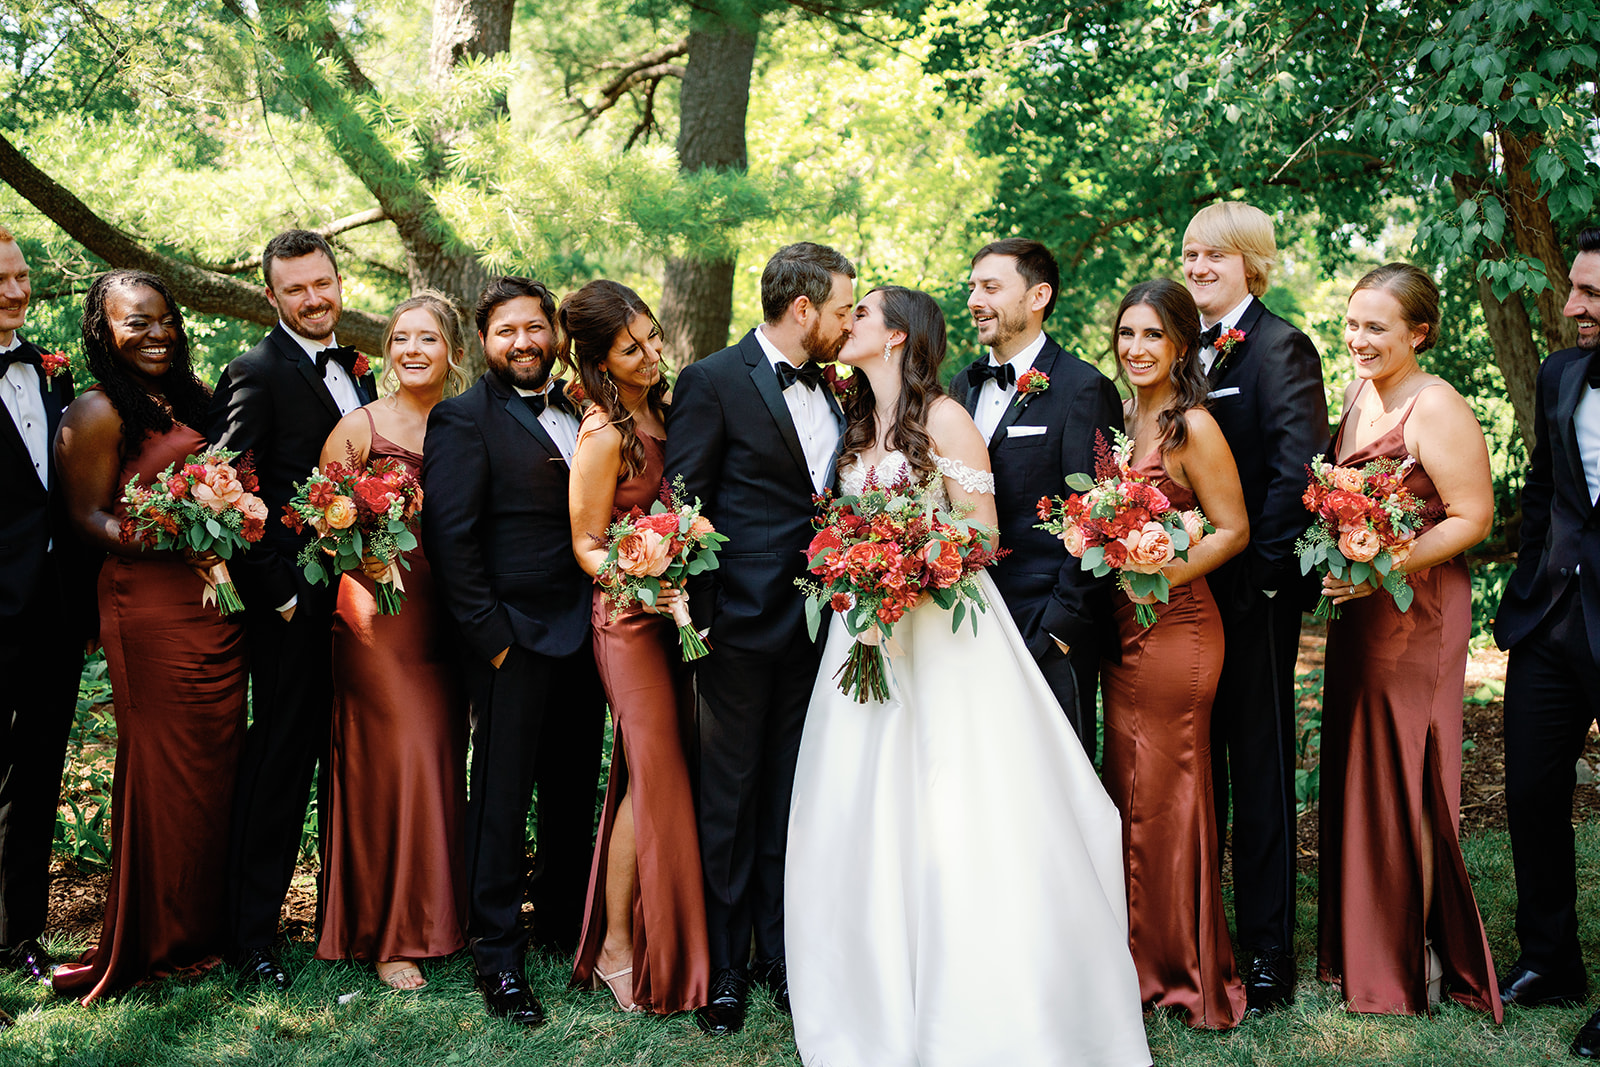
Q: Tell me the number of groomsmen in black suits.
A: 6